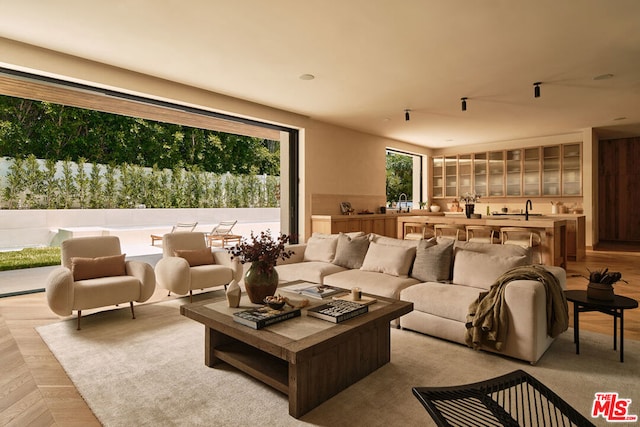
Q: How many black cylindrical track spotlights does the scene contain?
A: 3